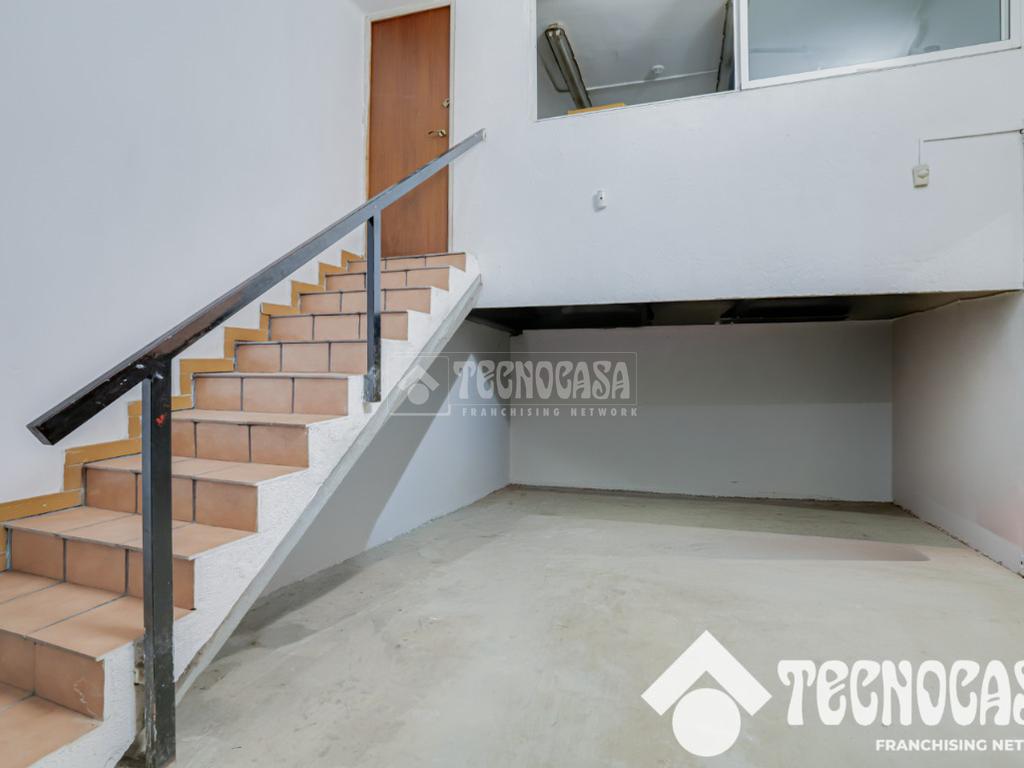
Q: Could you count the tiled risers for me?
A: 10